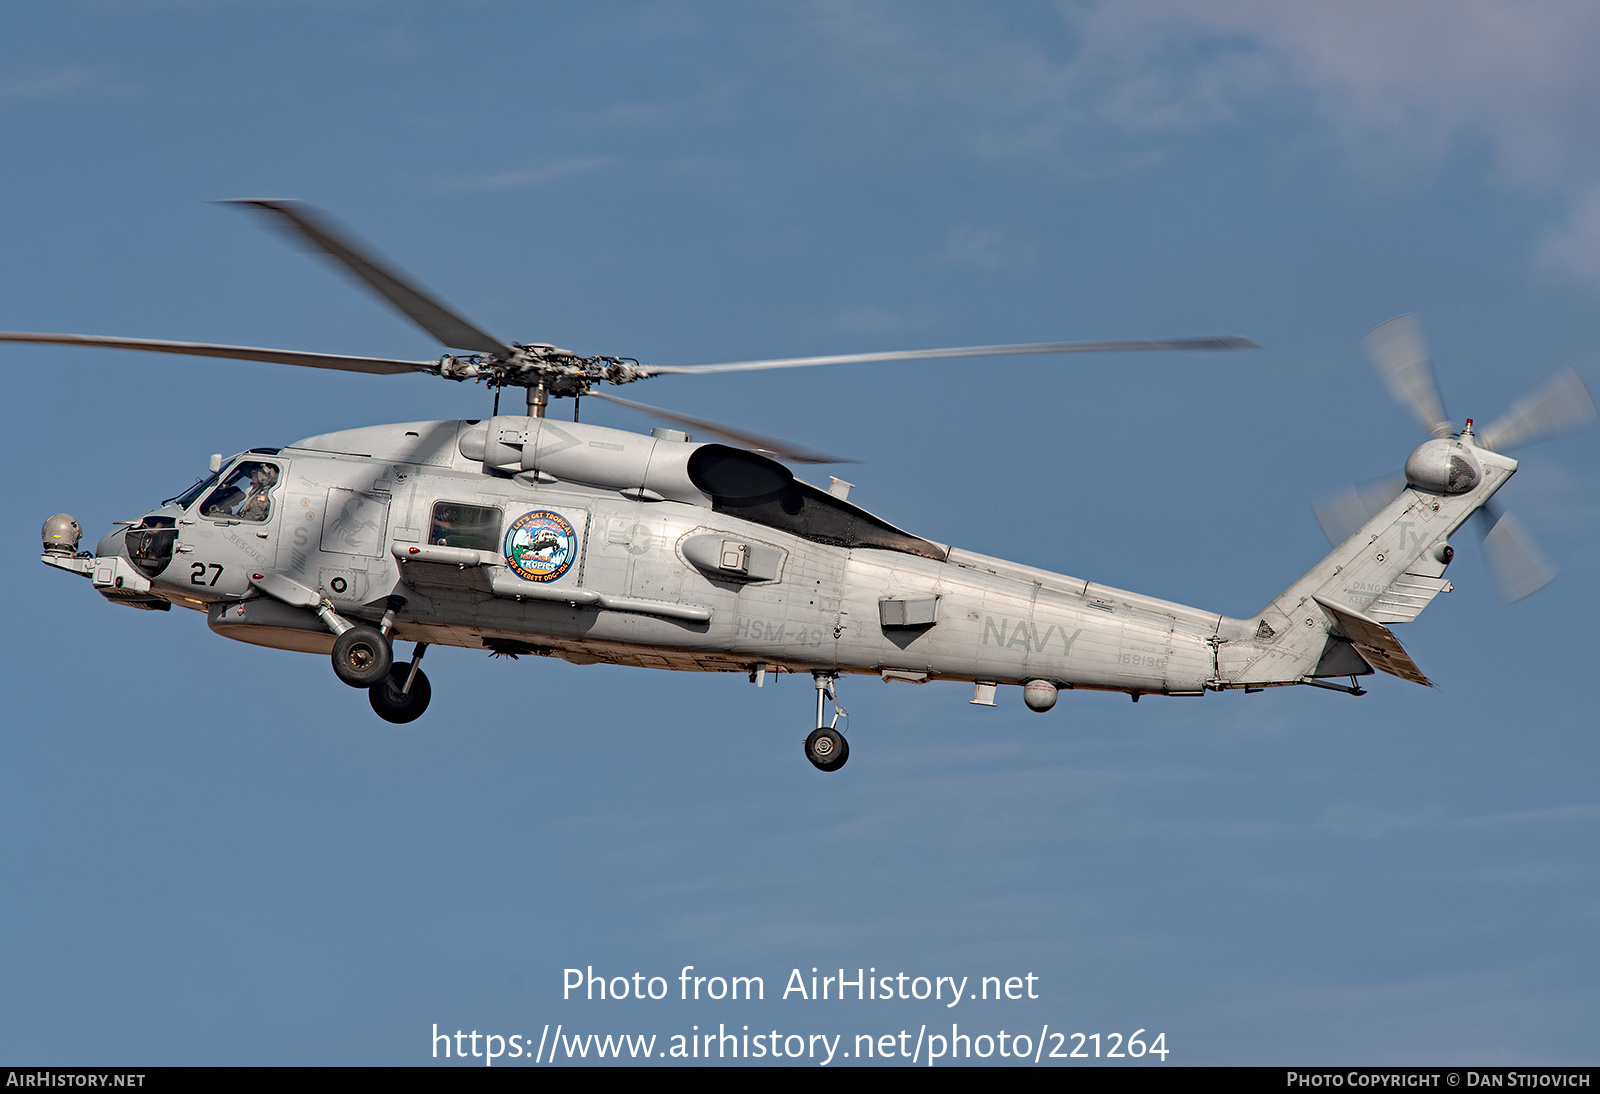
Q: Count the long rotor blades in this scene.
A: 4